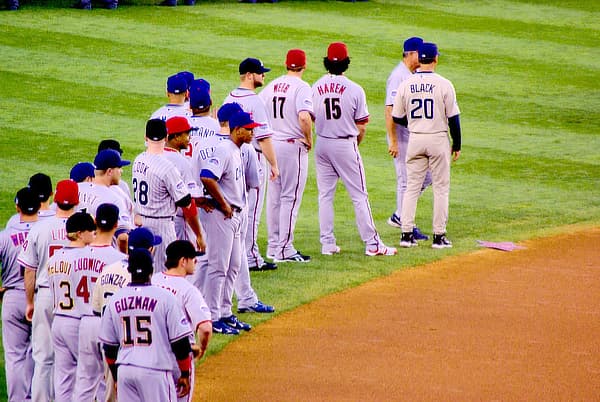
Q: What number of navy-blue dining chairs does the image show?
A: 0